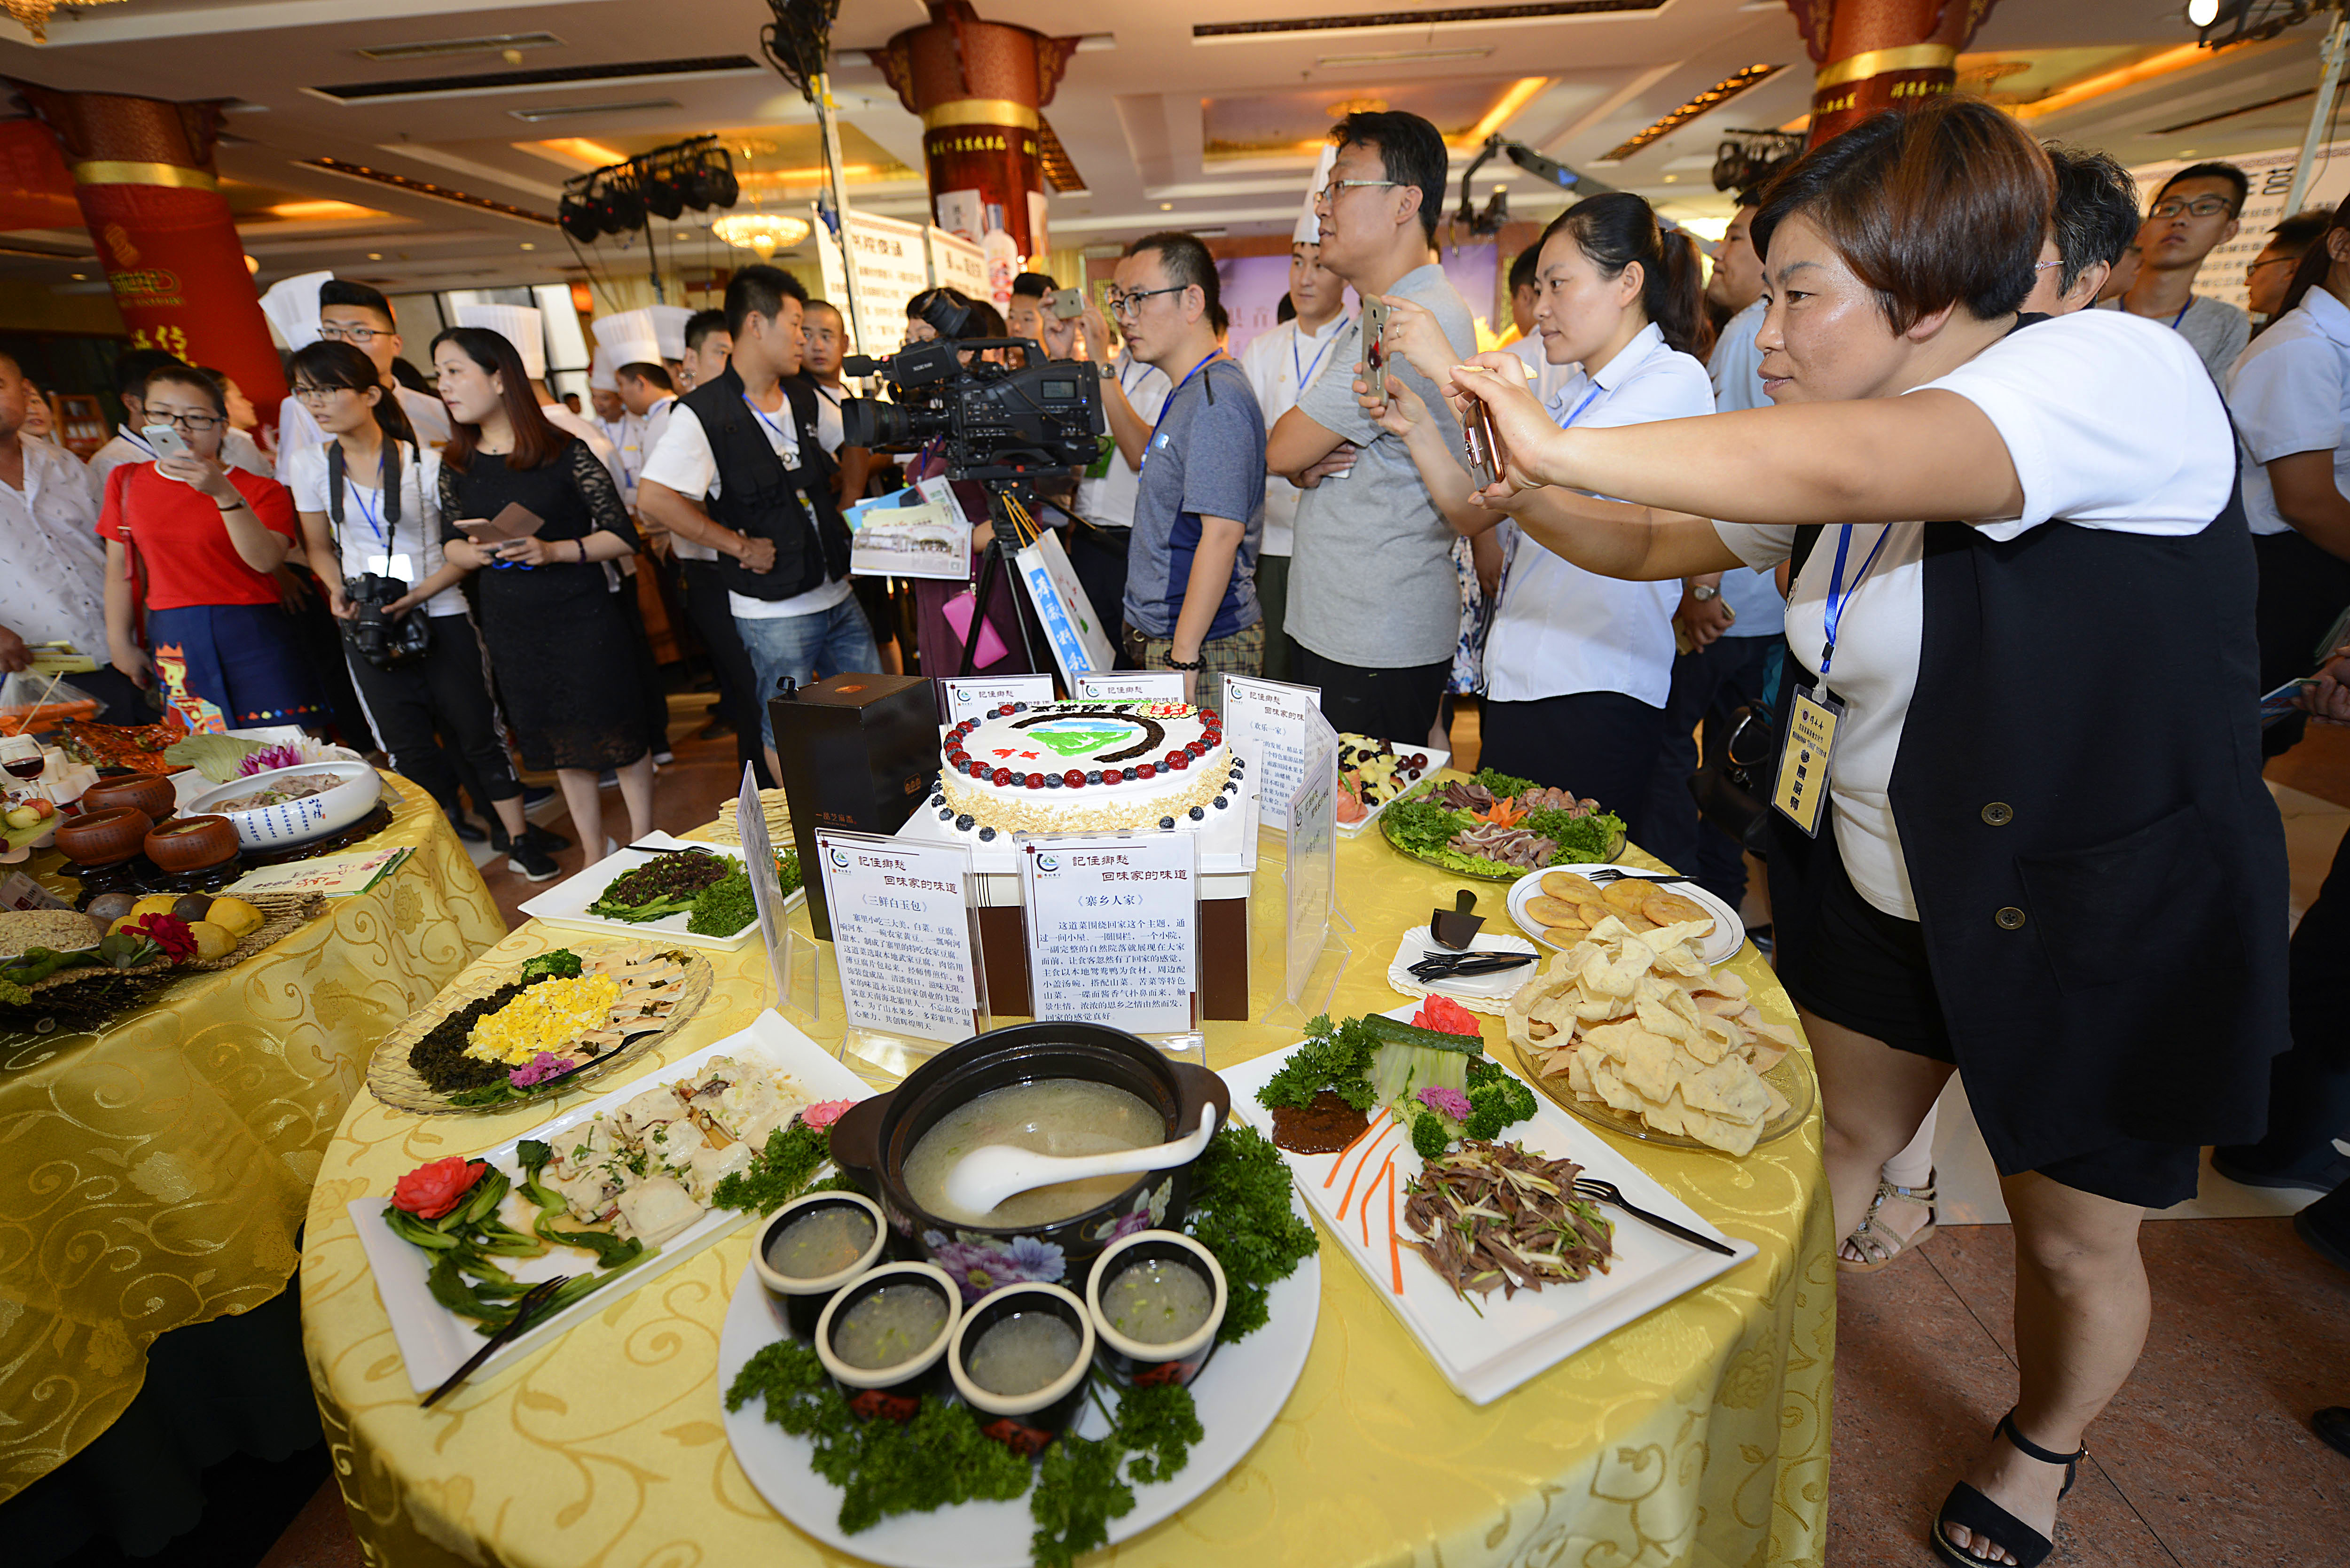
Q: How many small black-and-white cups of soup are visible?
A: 4